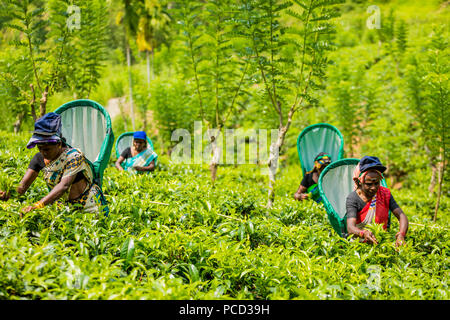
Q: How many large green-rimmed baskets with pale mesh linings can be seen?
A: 4